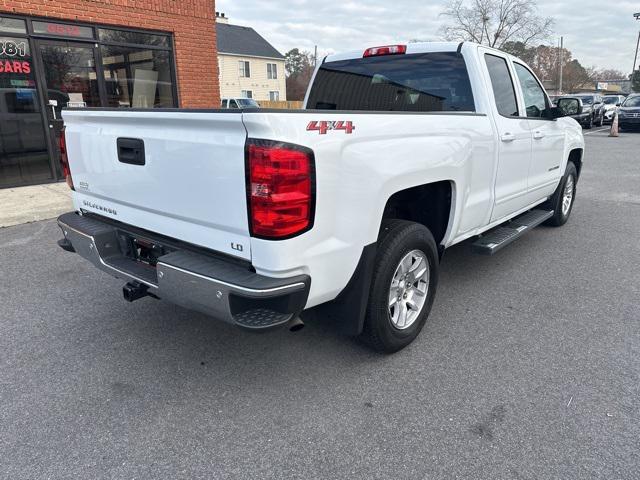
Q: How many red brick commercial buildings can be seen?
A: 1